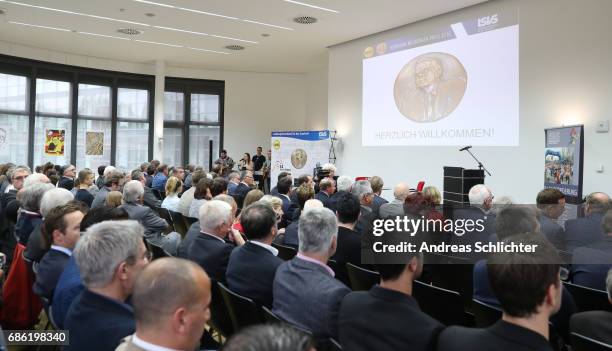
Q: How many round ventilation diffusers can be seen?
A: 3